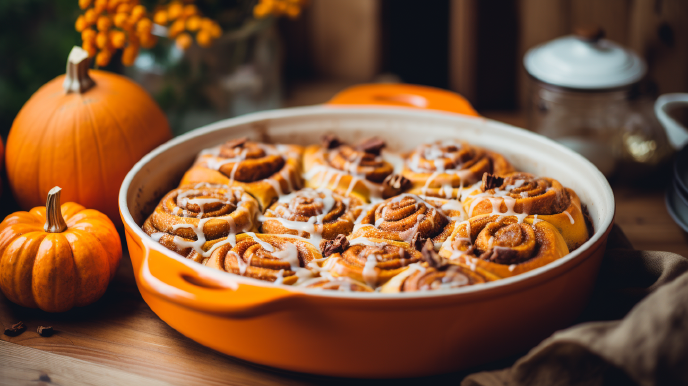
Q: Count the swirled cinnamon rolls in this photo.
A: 12